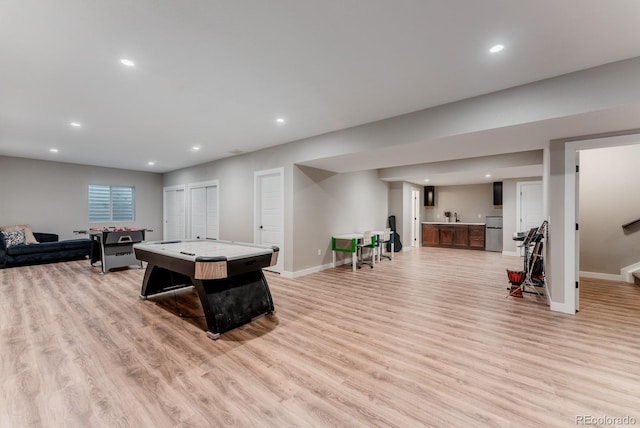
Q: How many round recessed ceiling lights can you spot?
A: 9